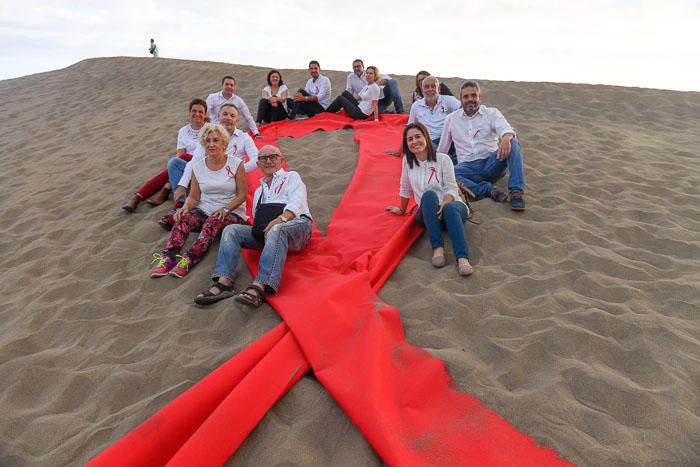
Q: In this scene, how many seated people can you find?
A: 13